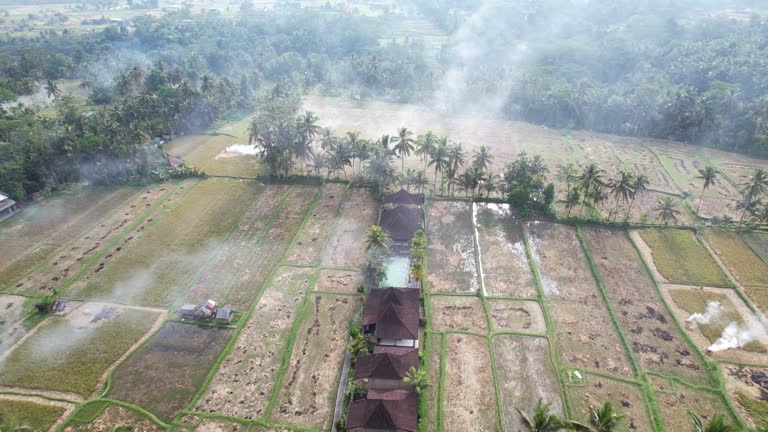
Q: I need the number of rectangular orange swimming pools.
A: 0